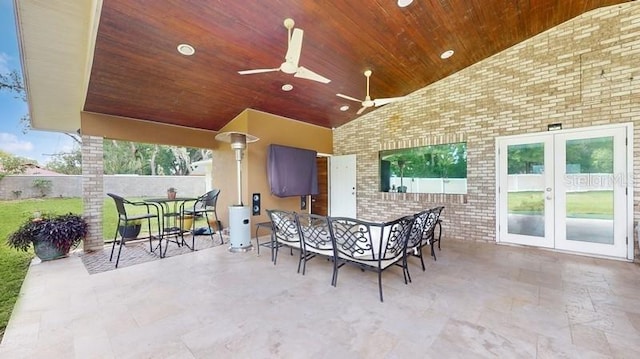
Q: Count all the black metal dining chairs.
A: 2